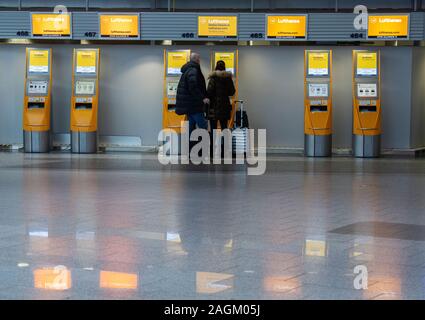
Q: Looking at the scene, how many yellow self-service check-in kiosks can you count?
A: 6